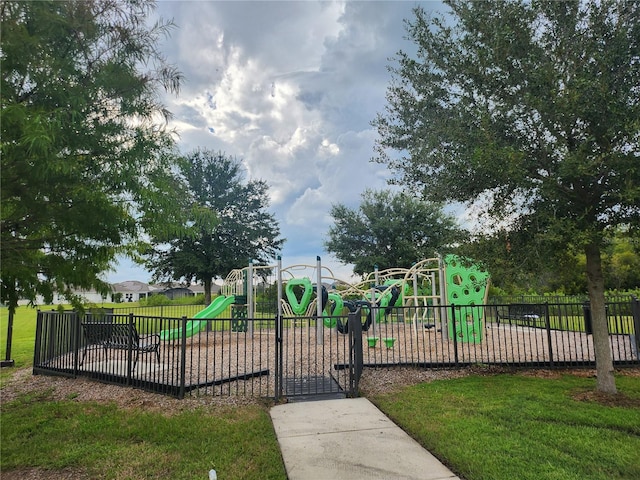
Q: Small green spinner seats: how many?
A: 2